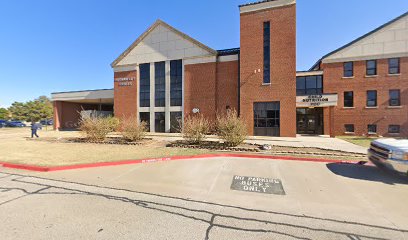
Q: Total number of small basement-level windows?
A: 3